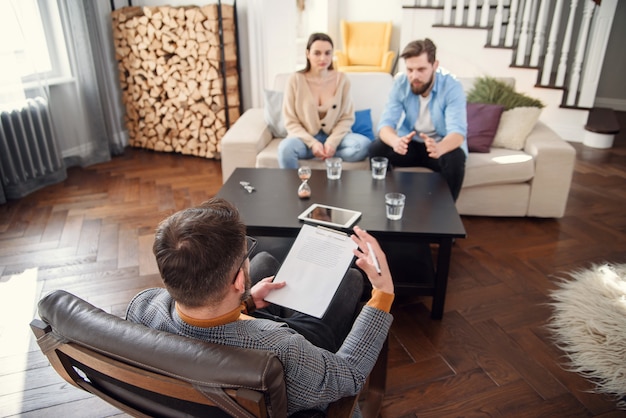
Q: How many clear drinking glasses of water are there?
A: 3